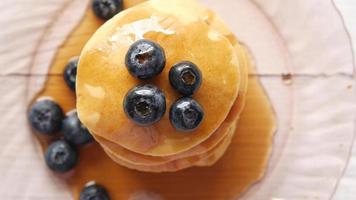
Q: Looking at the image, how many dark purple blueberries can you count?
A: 10